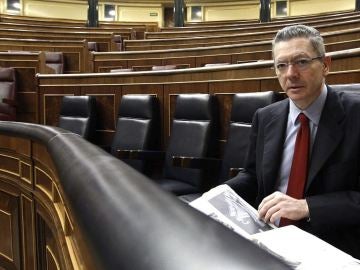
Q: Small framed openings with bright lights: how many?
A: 4